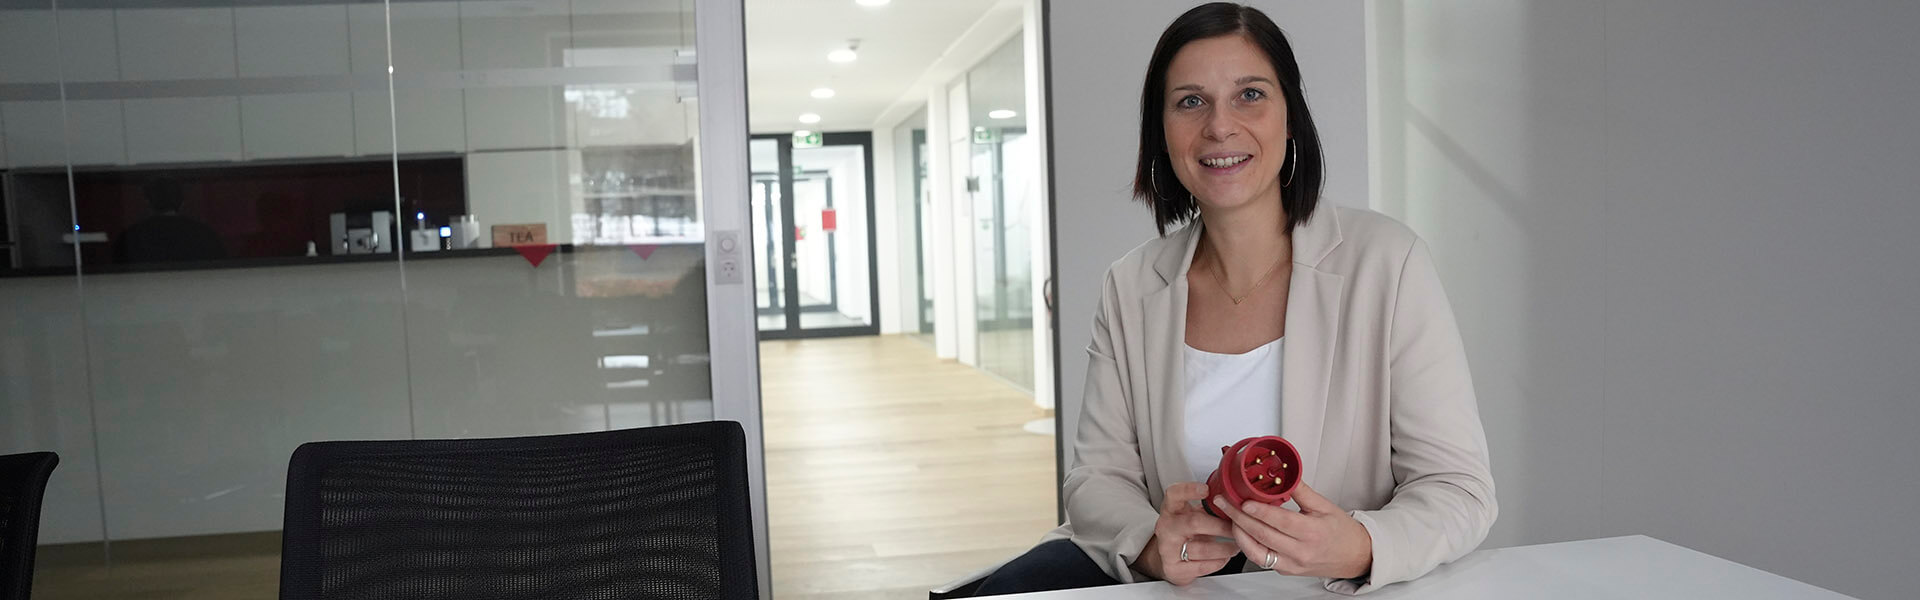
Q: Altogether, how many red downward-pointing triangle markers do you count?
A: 2